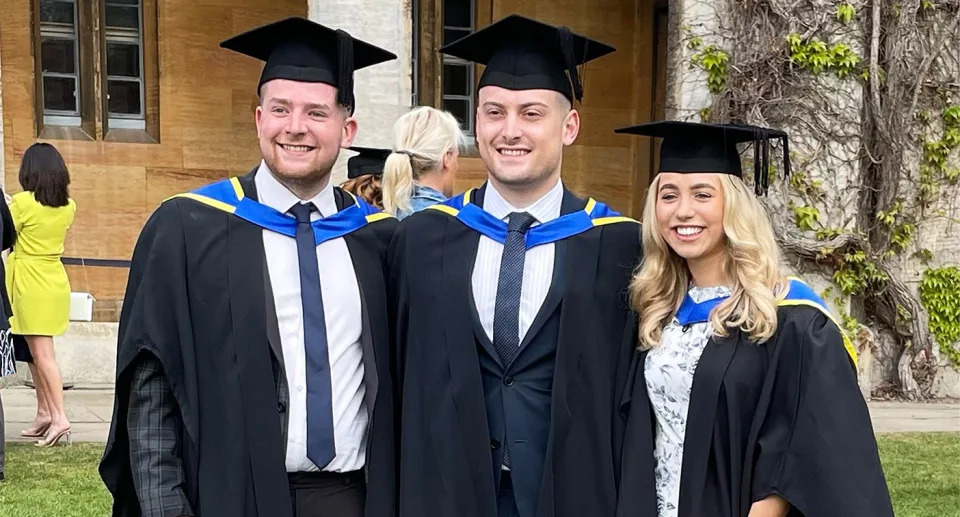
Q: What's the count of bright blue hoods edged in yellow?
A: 3